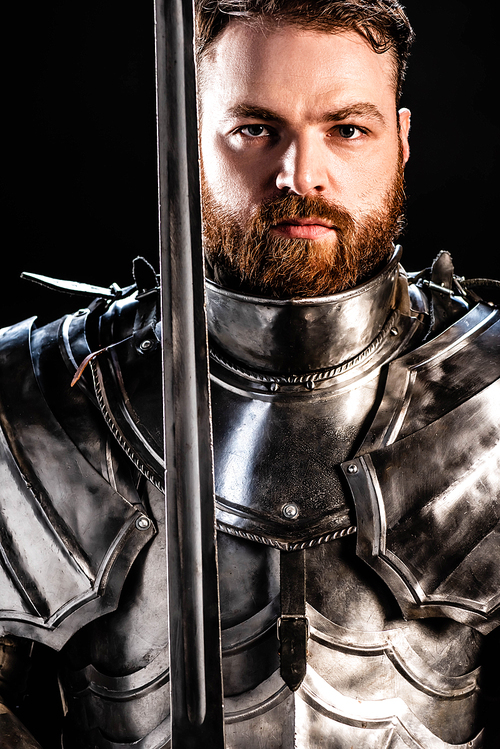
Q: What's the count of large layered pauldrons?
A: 2